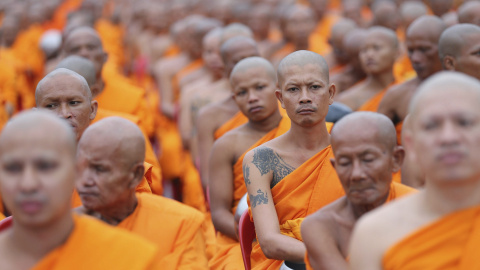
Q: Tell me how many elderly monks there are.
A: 2